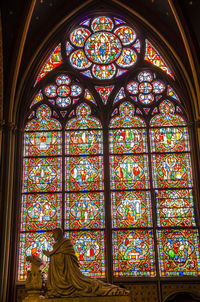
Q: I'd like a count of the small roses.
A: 2